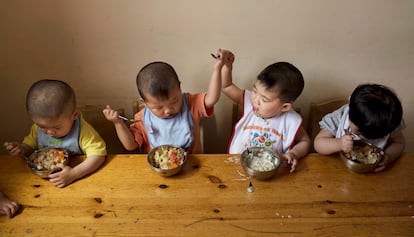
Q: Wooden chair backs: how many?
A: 4